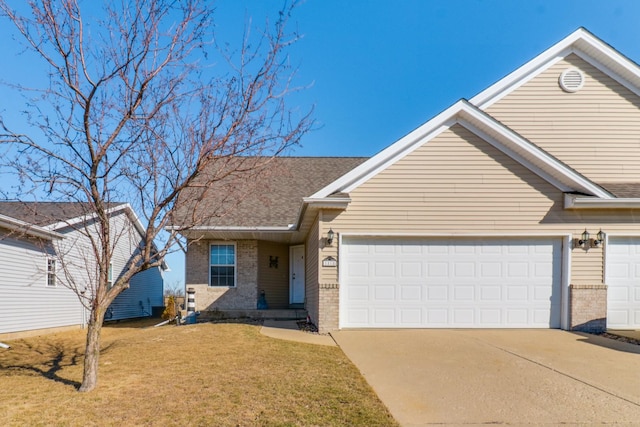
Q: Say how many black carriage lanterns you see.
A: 3